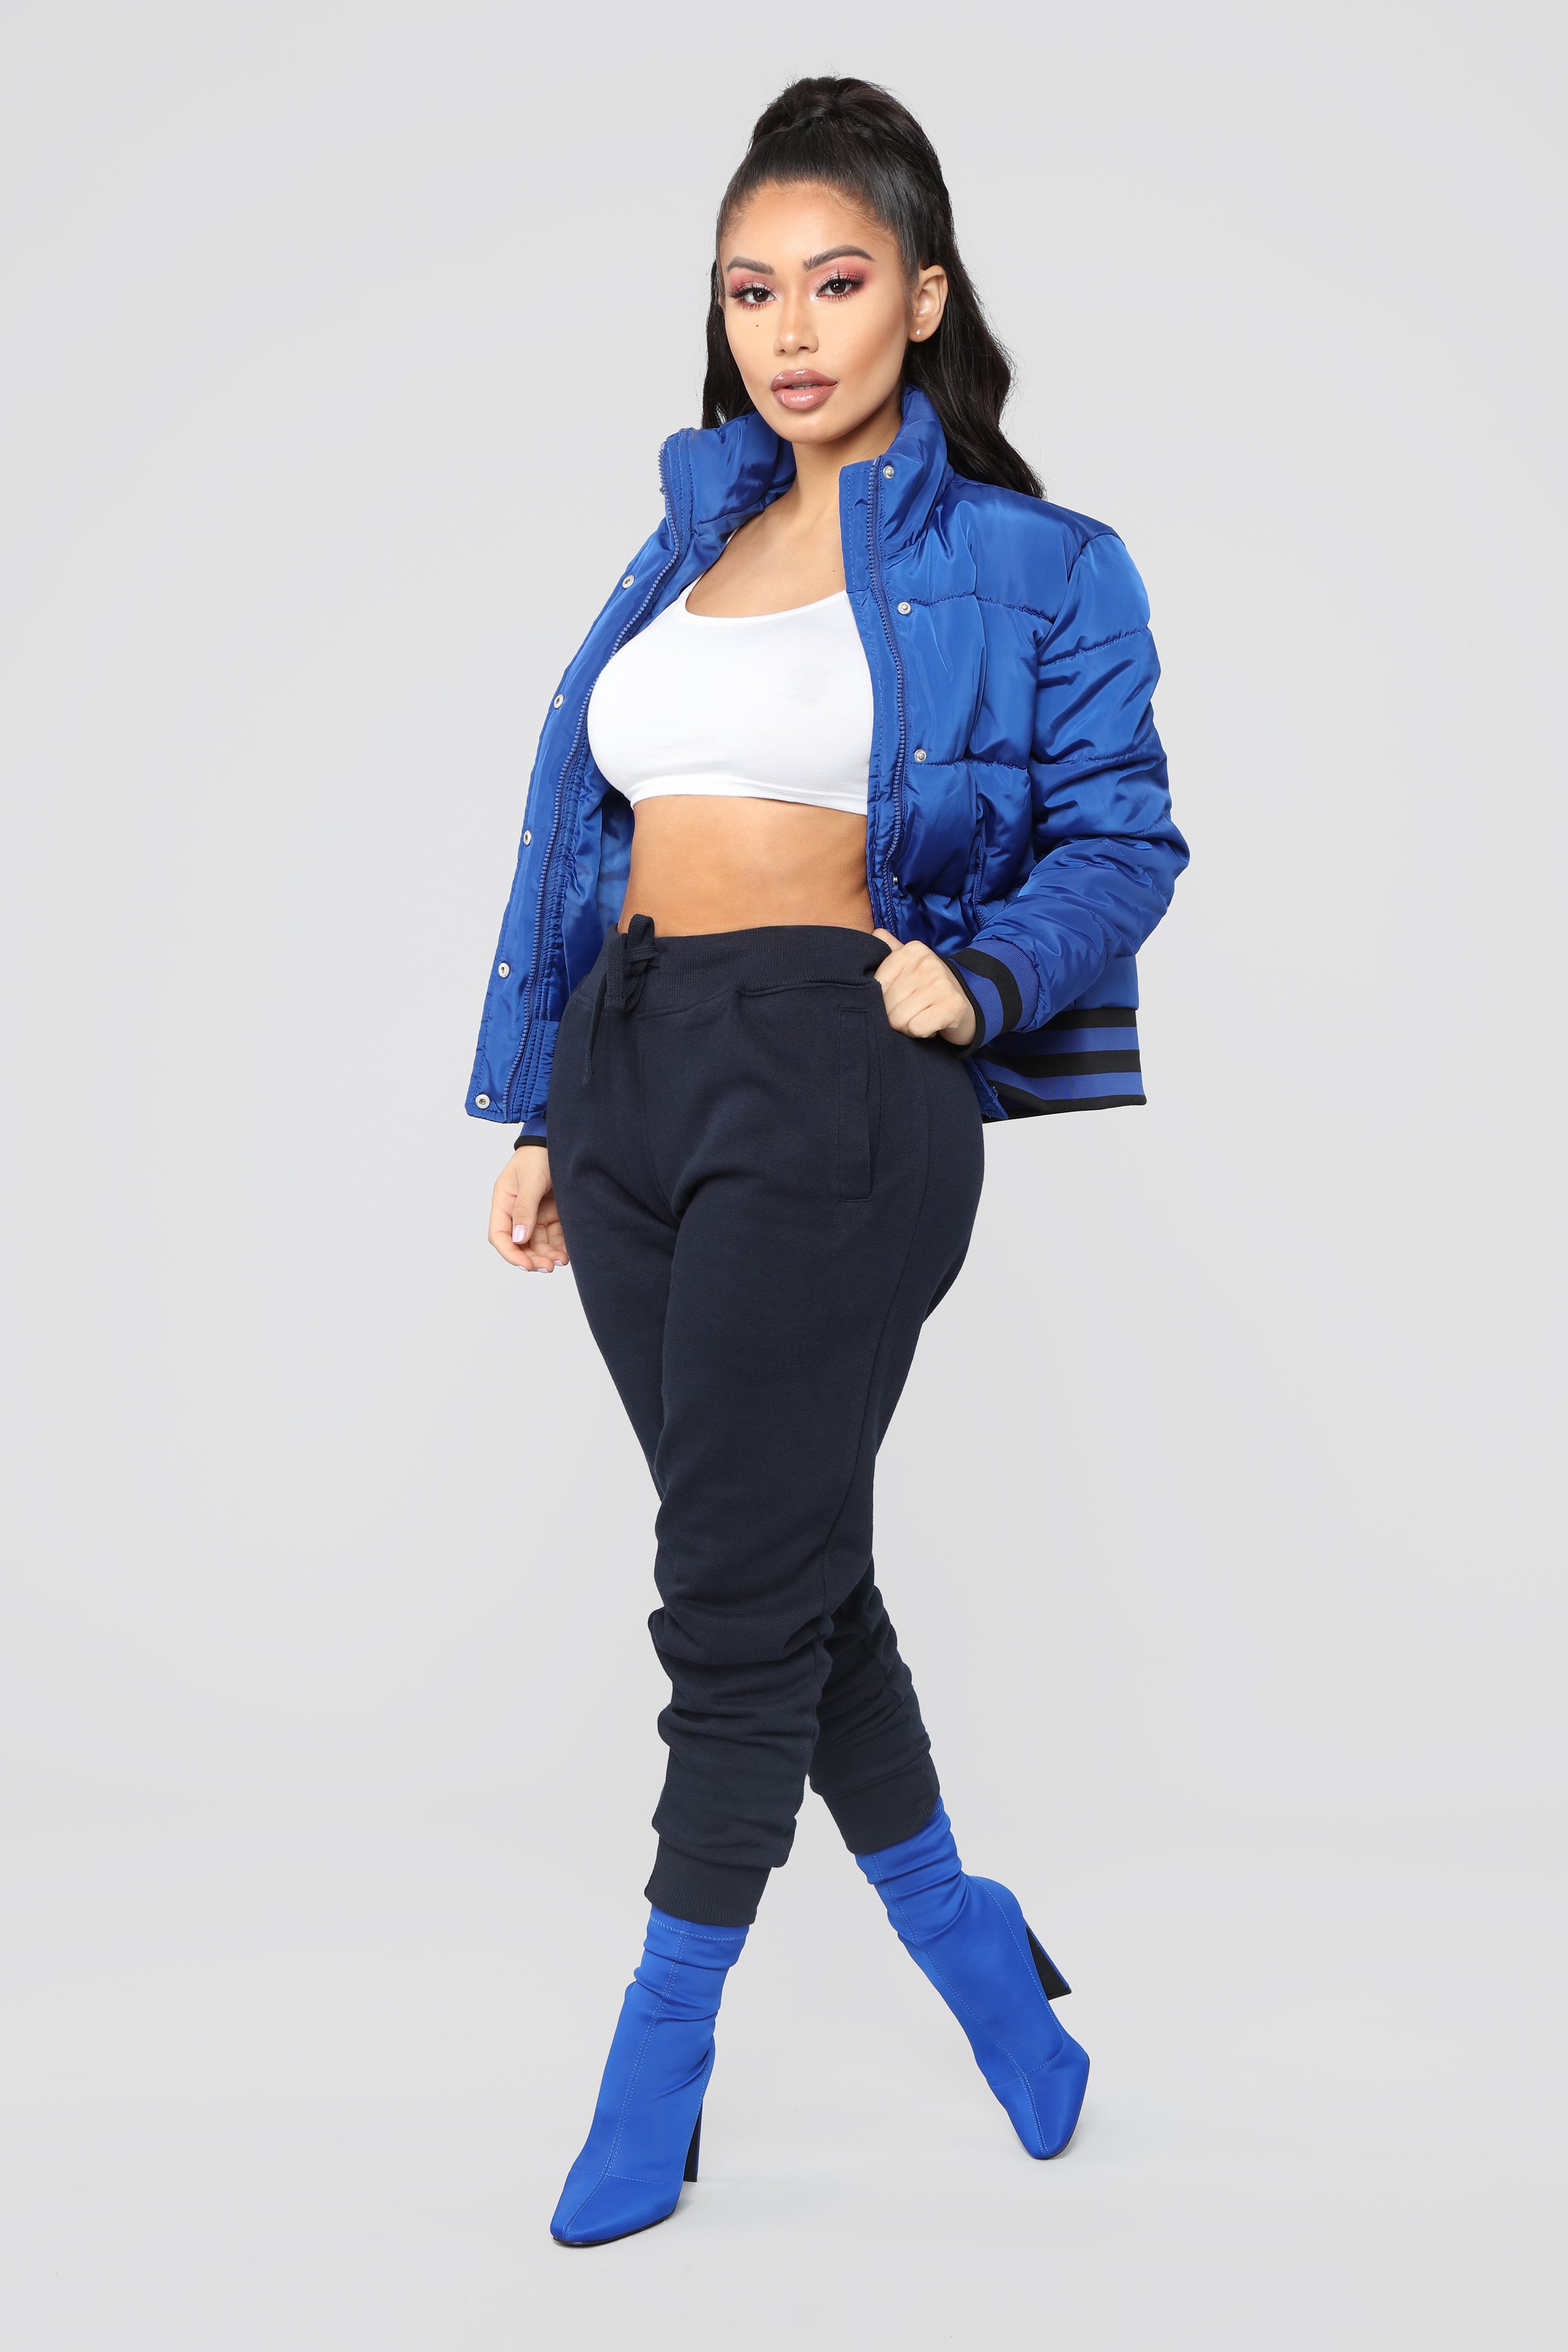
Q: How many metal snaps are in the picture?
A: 9